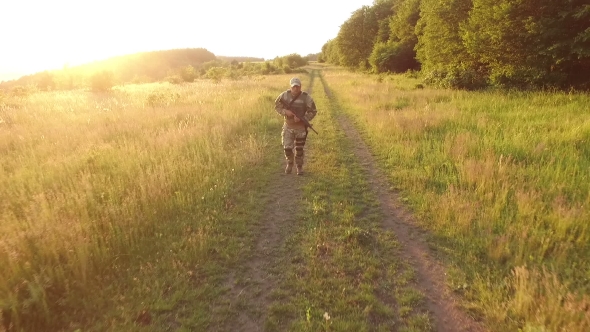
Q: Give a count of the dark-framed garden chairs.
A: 0